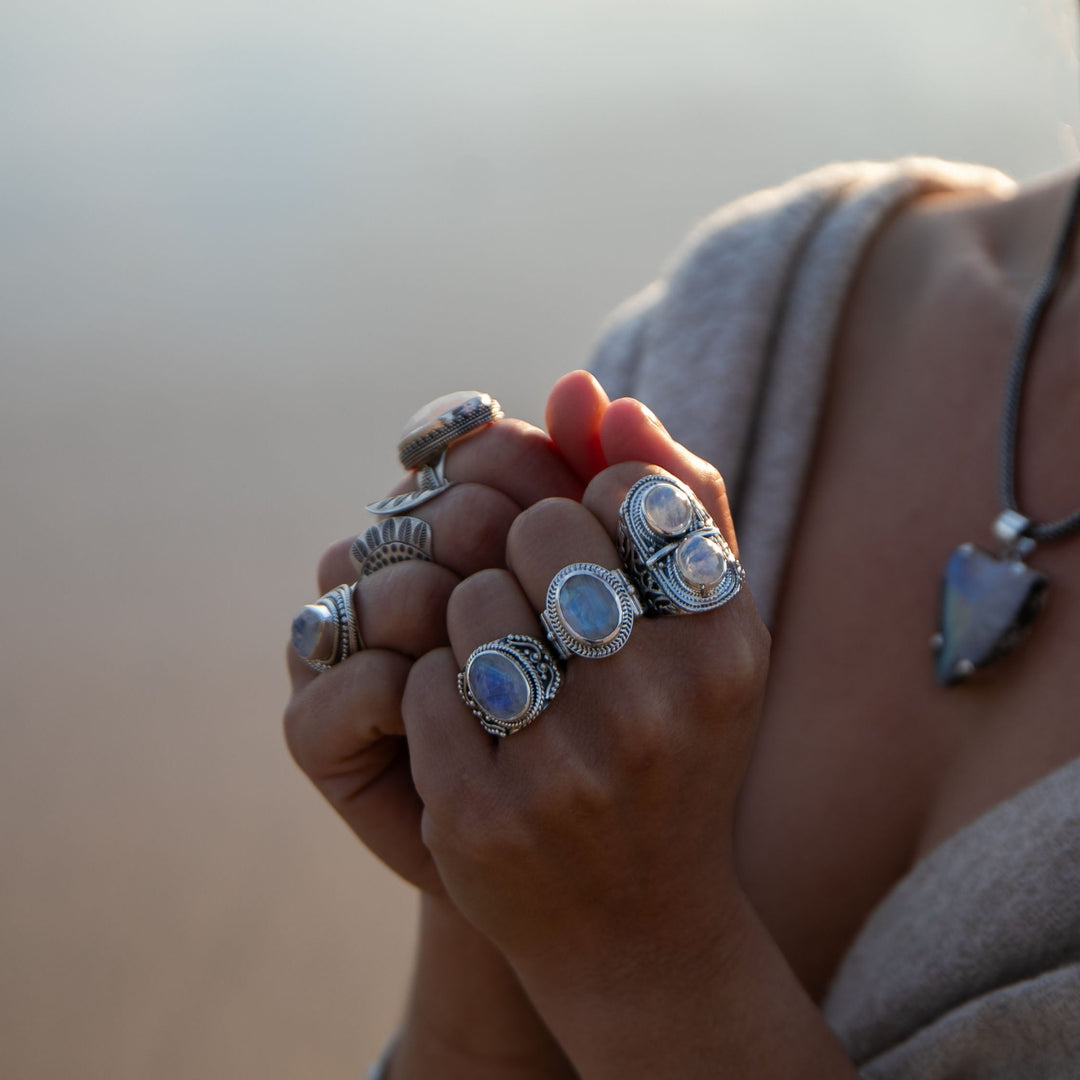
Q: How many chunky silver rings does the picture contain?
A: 6